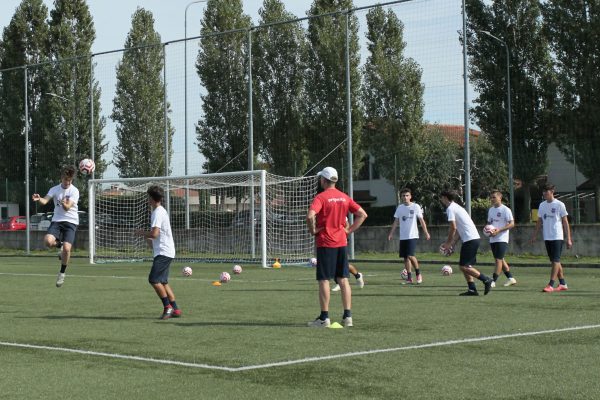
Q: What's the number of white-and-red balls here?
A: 9